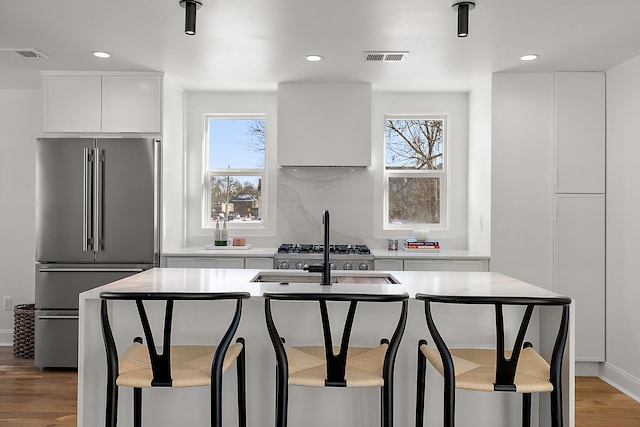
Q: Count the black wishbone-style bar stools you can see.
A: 3